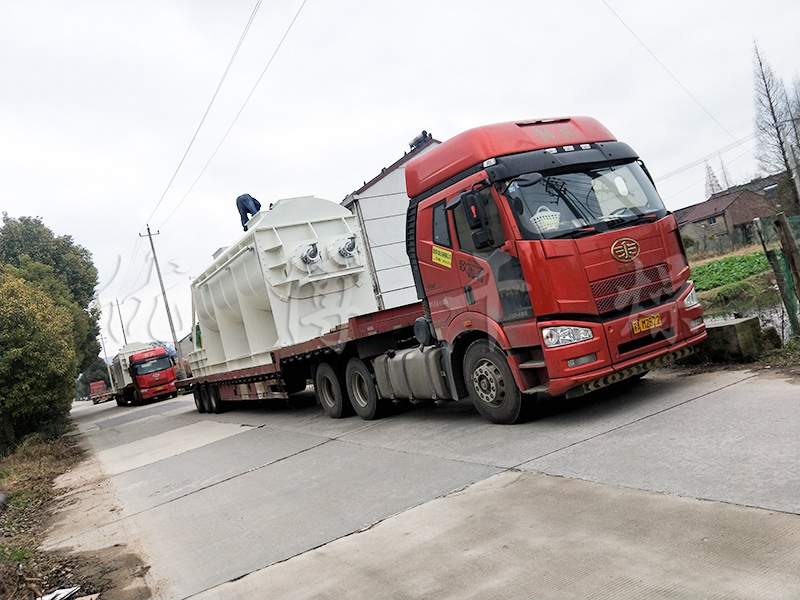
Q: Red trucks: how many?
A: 3